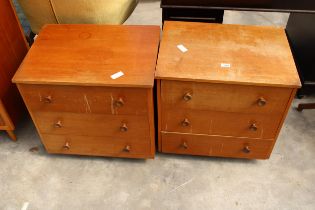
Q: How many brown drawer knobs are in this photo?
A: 12